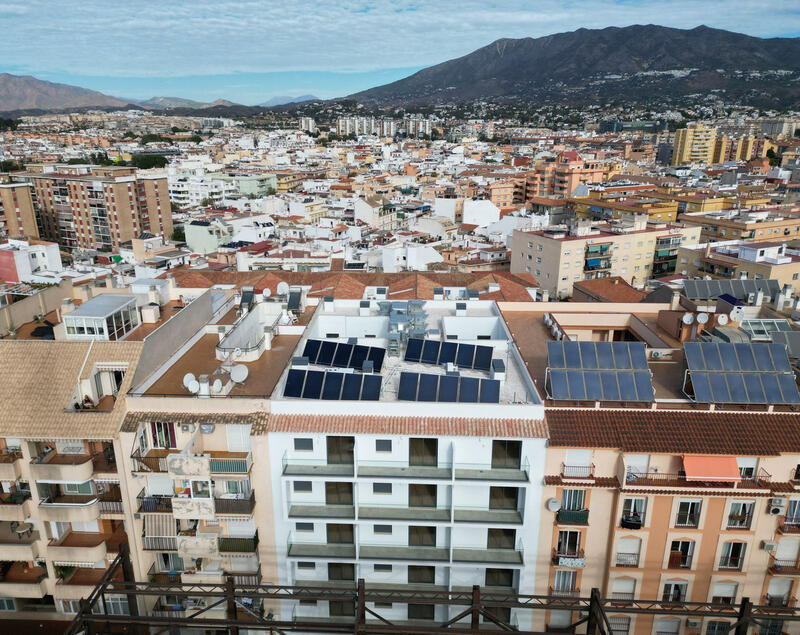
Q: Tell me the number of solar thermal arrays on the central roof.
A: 4